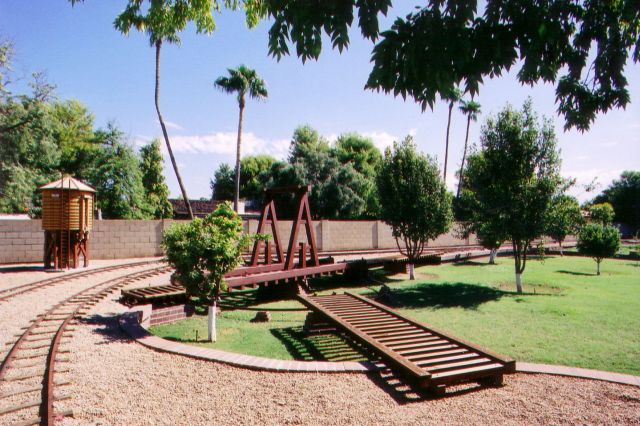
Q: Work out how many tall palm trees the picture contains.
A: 4